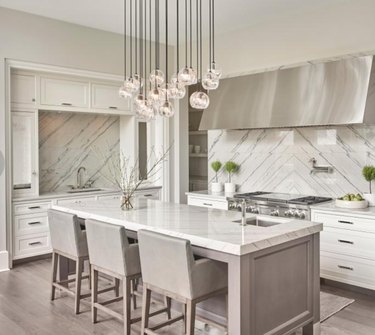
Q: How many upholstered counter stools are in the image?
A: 3